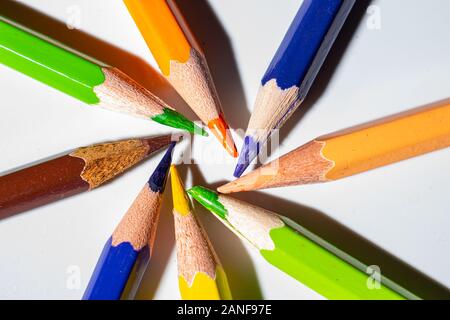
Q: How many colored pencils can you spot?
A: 8